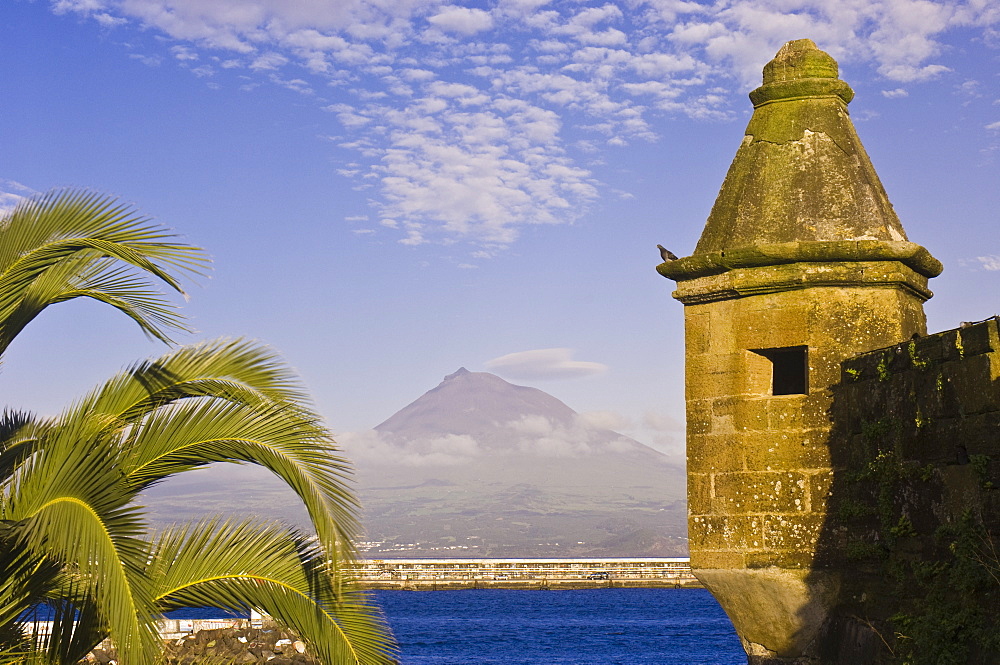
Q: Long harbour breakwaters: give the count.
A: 1